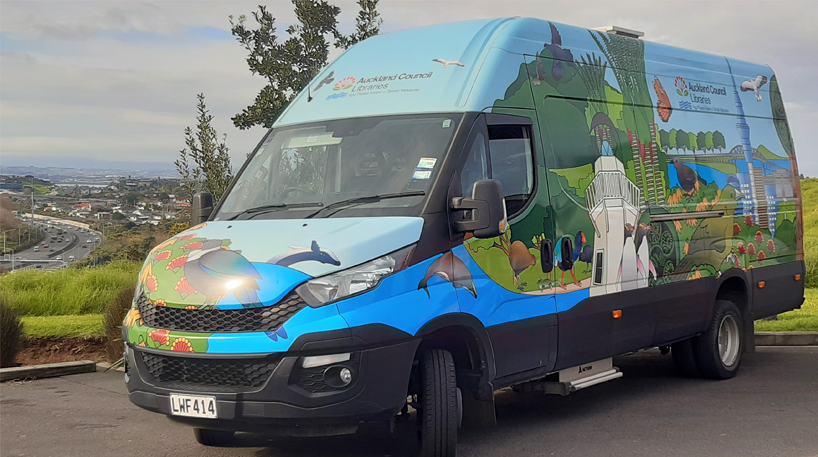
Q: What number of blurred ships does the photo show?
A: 0